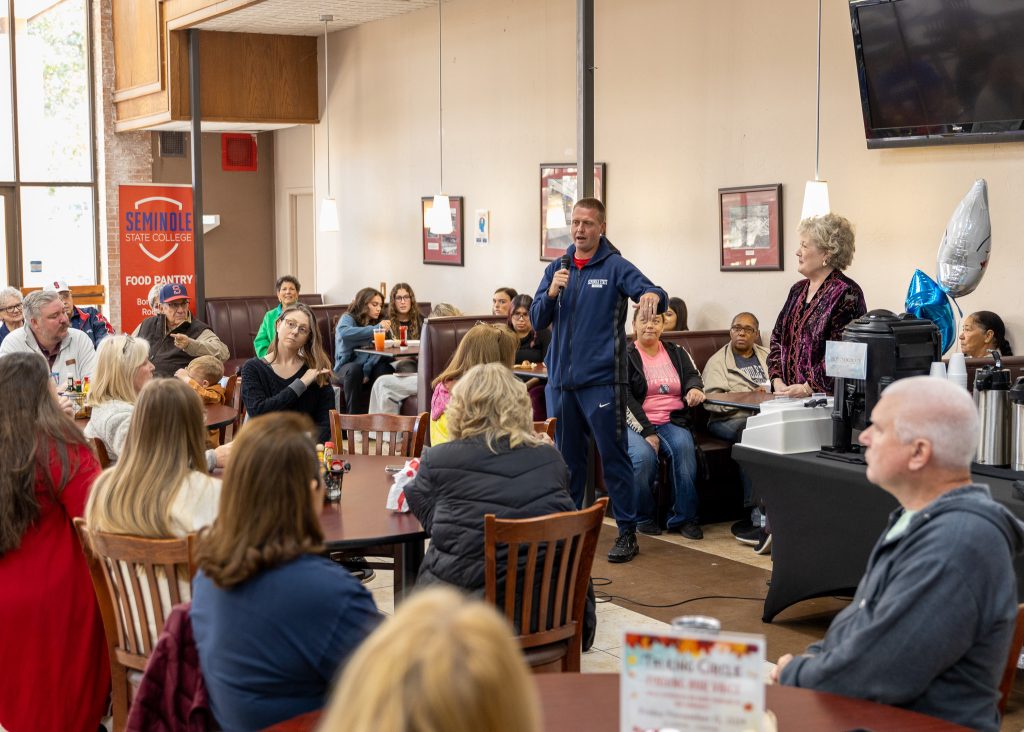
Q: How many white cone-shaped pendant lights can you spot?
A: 3